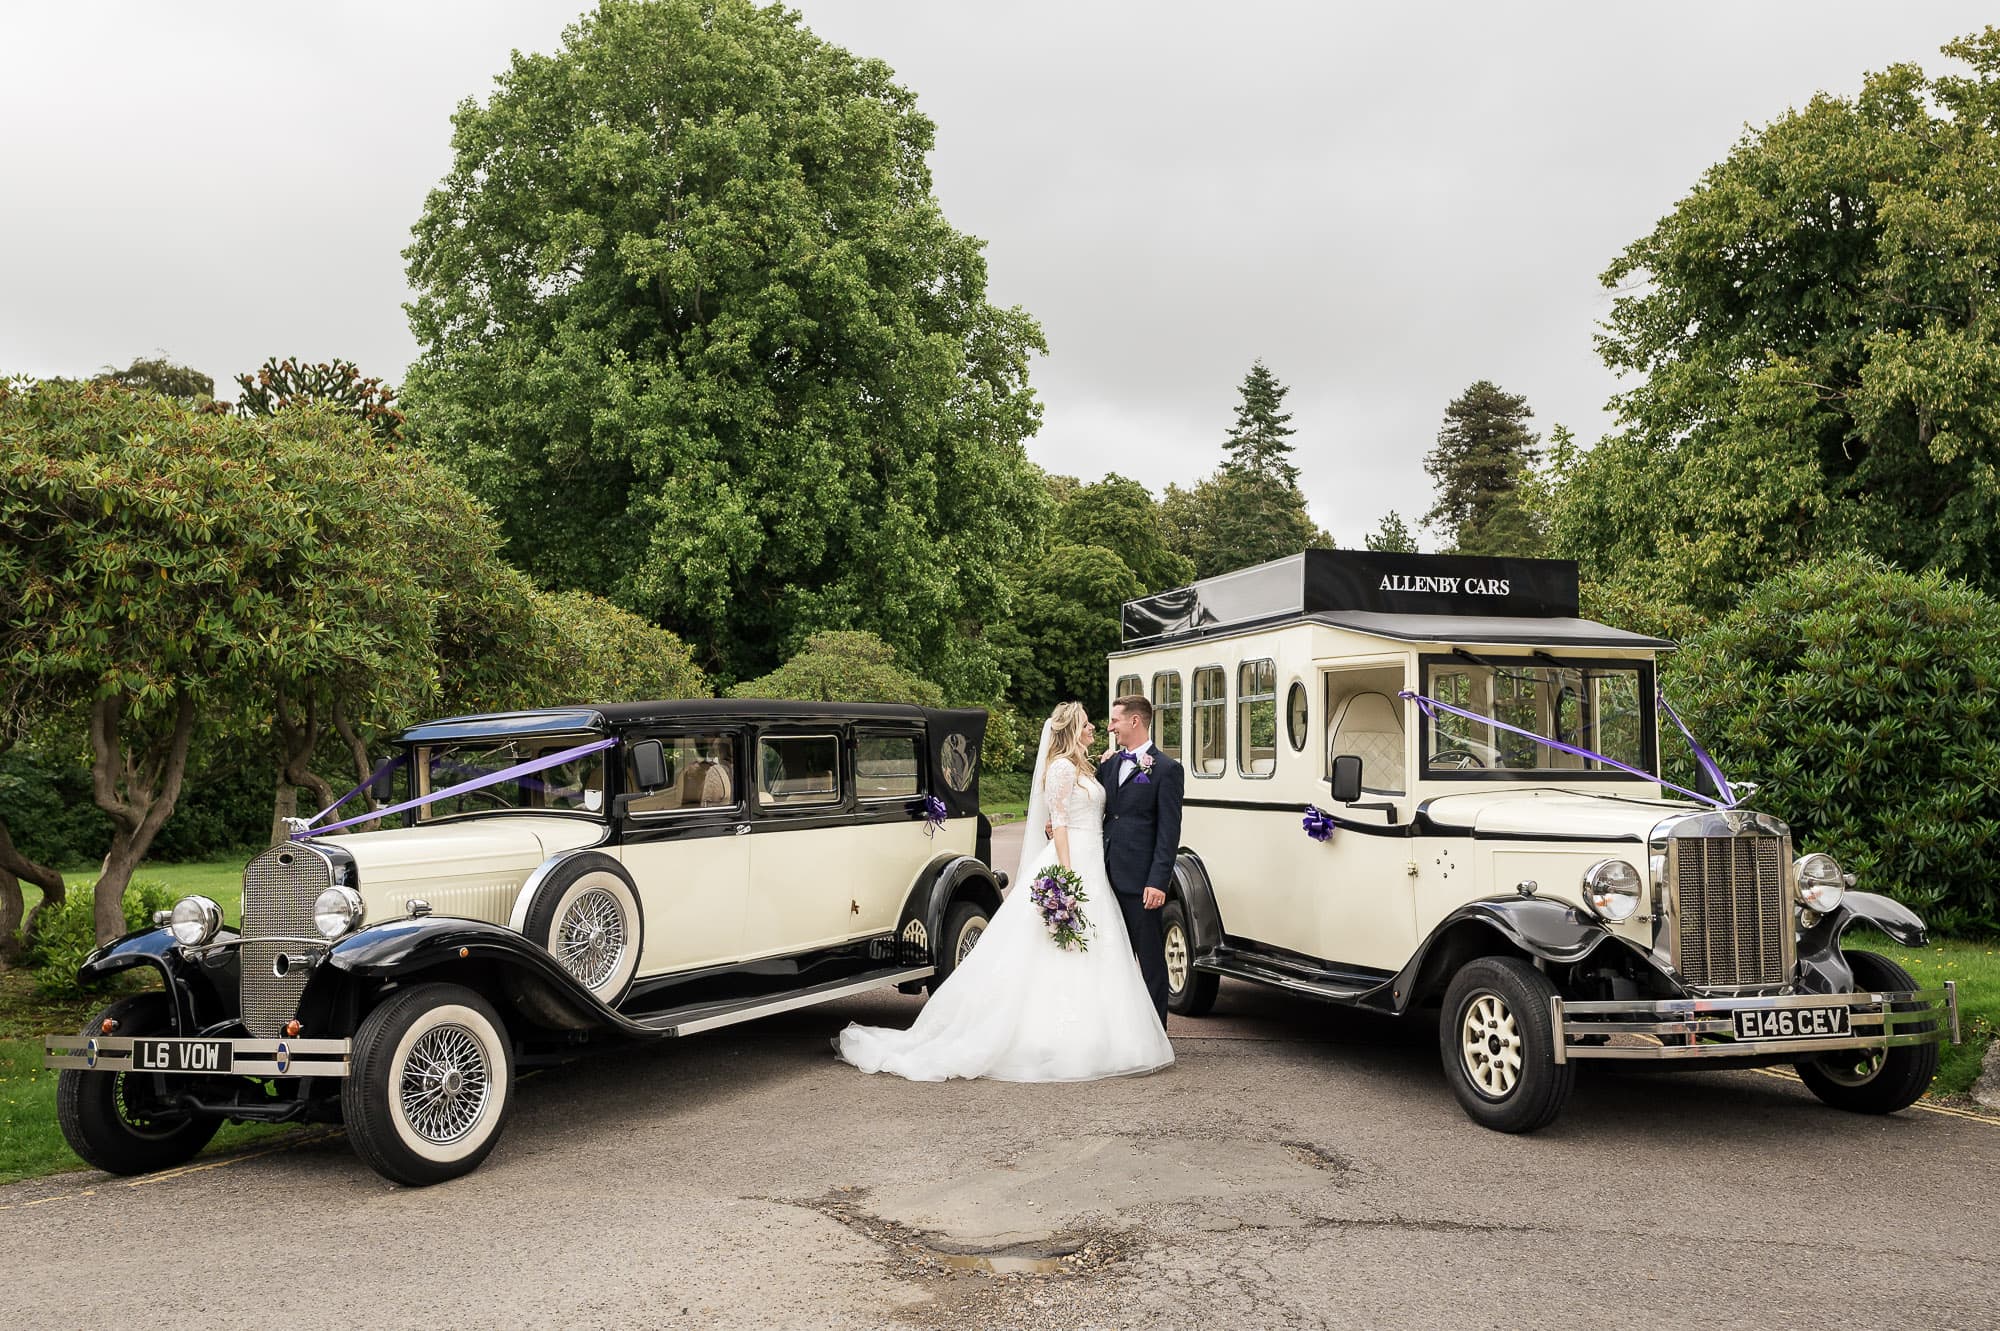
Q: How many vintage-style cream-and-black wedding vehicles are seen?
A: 2